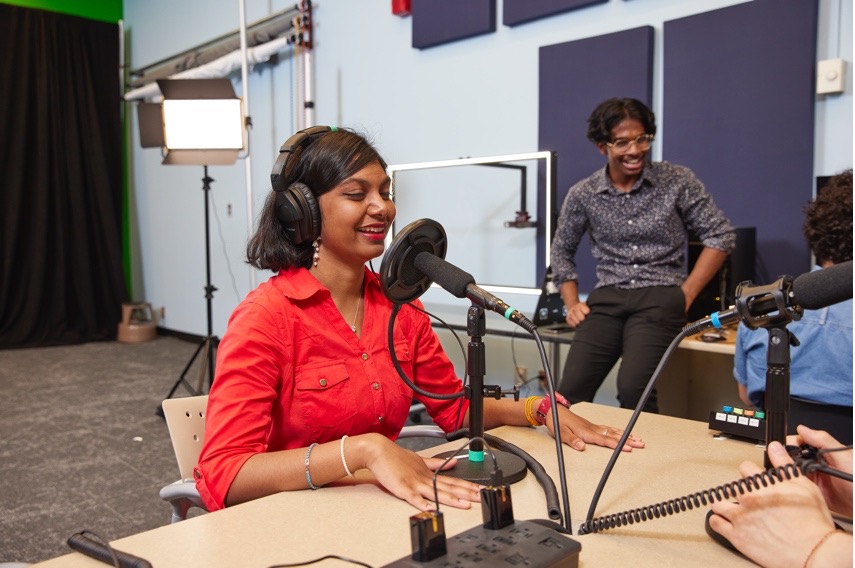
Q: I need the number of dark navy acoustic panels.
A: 4